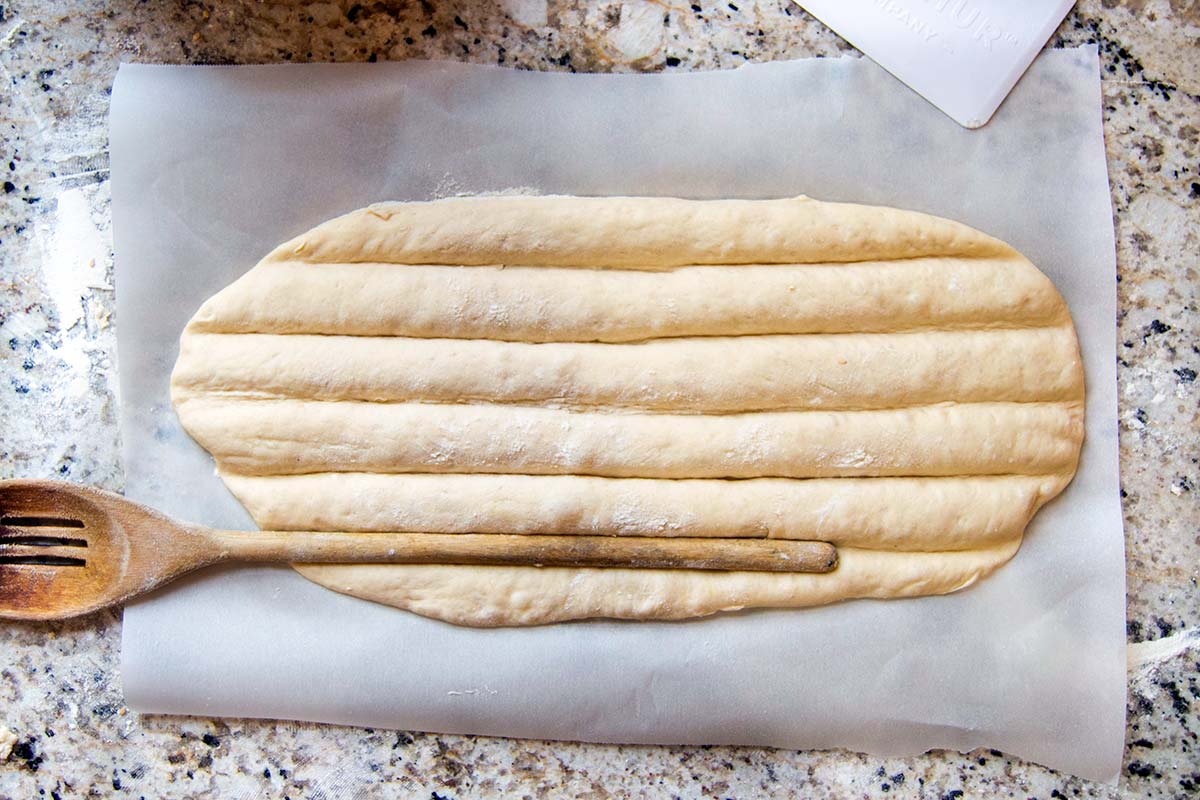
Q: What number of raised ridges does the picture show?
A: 6